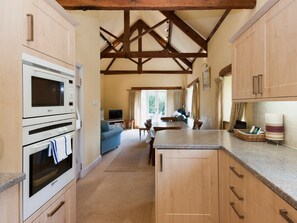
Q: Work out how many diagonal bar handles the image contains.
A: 5